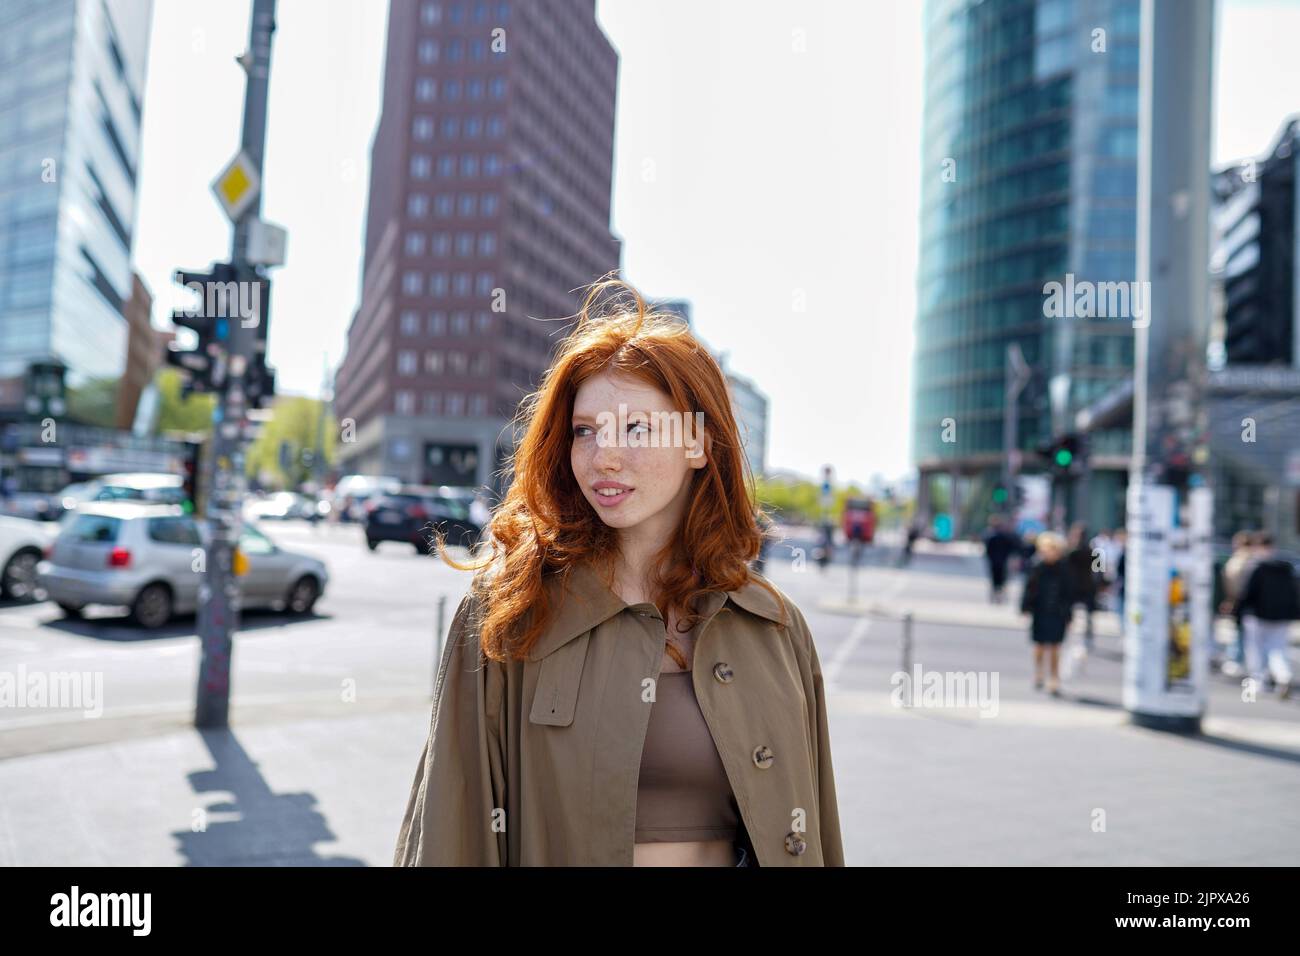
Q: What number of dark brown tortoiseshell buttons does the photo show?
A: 3